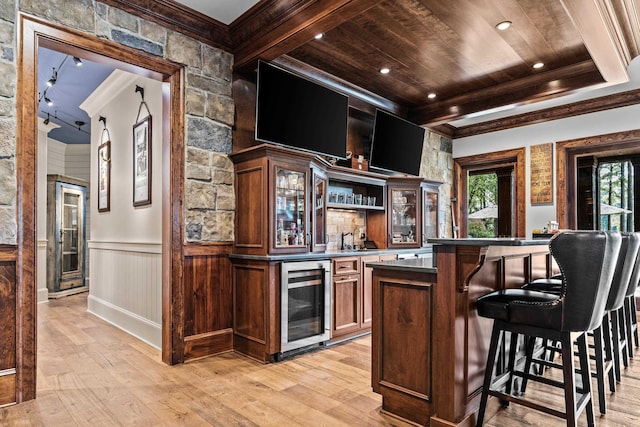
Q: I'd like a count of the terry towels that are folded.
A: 0